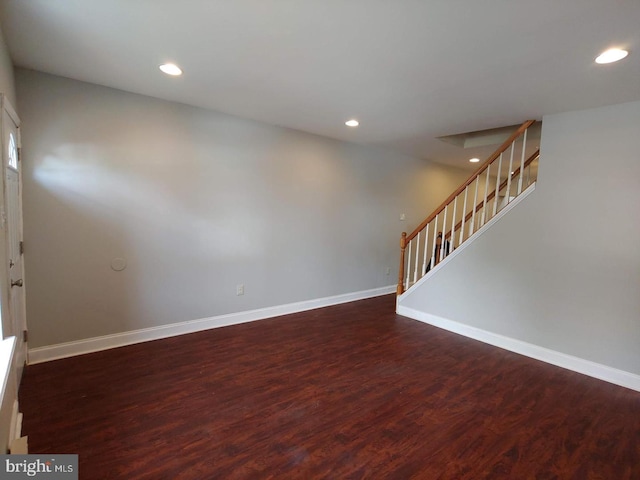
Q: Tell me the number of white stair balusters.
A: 12